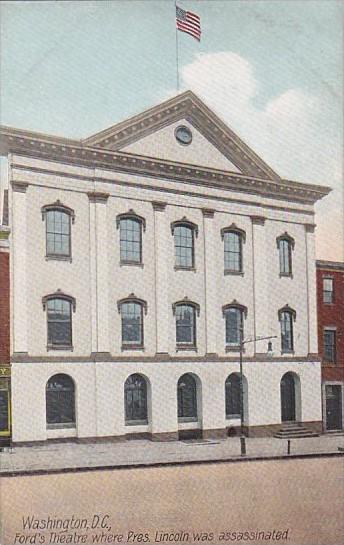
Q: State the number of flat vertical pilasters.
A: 6